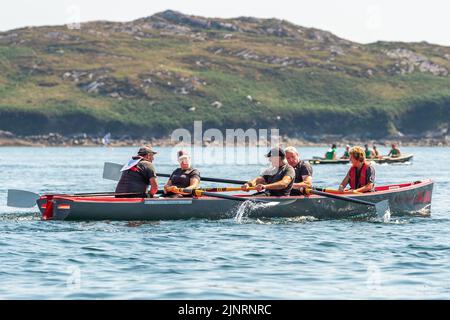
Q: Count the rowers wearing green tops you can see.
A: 5